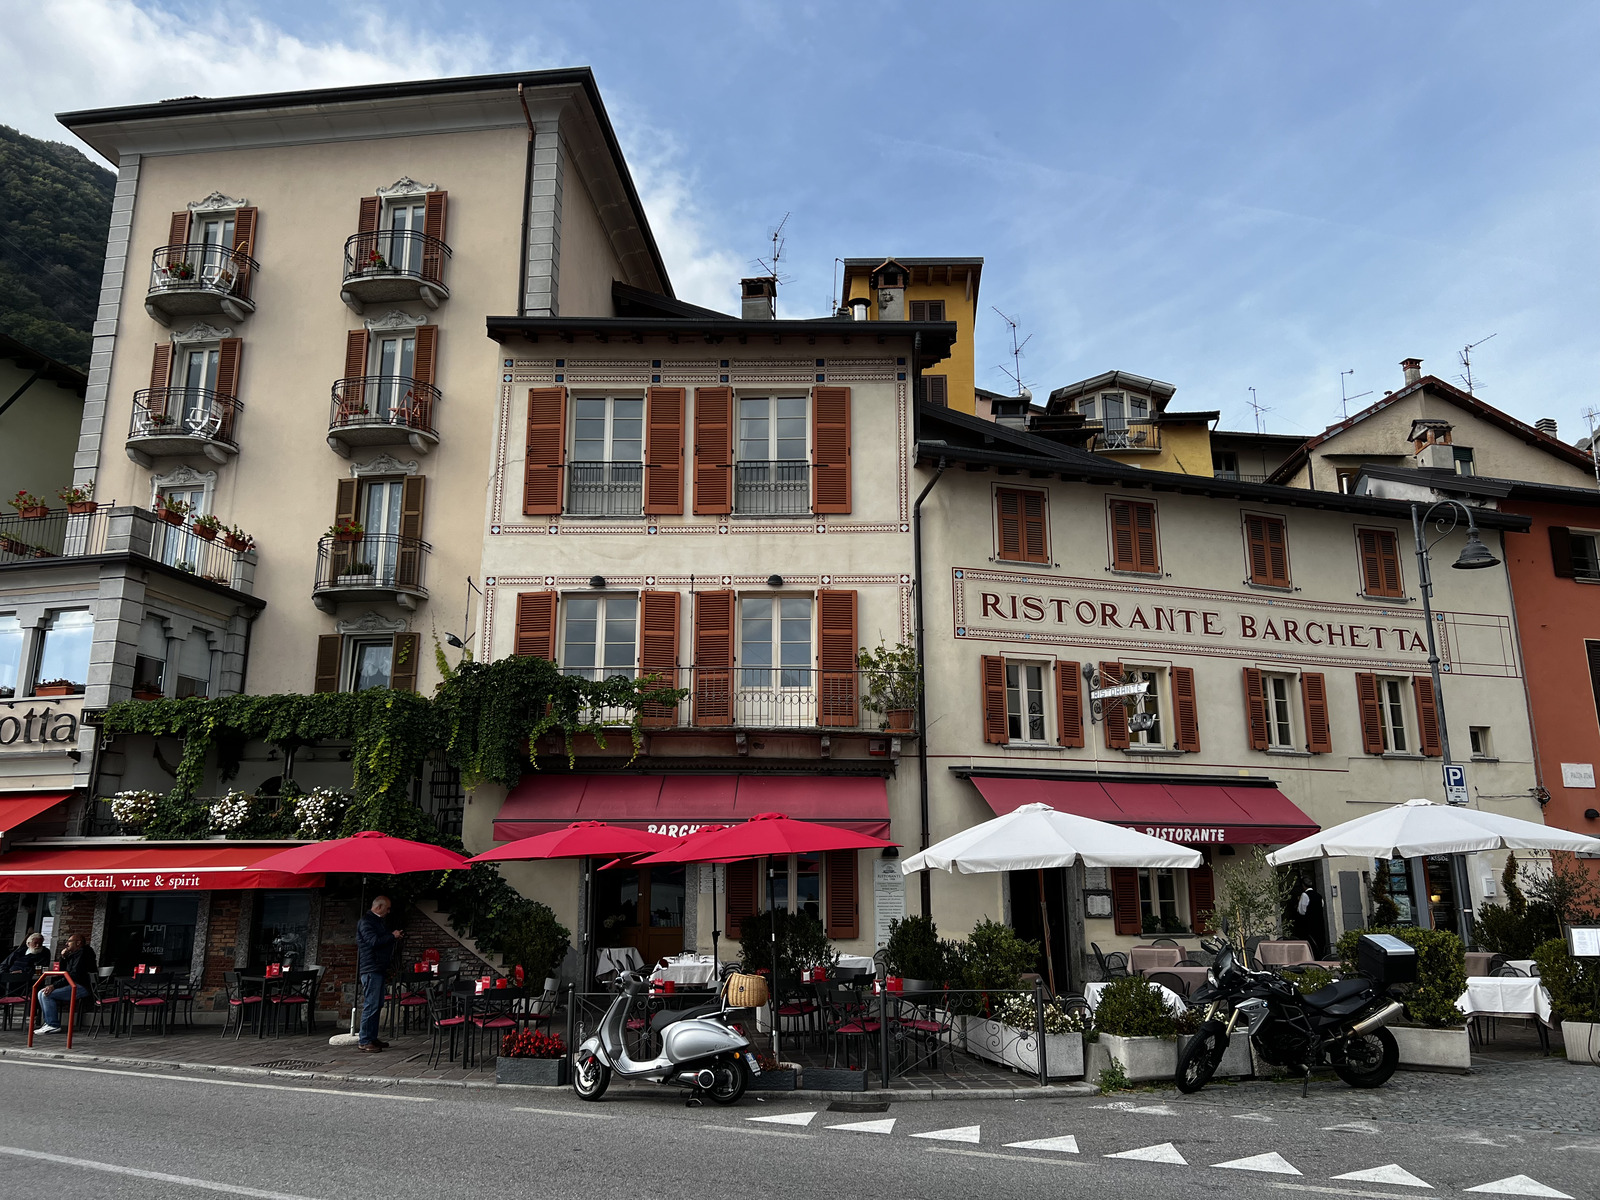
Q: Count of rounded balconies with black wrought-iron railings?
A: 5